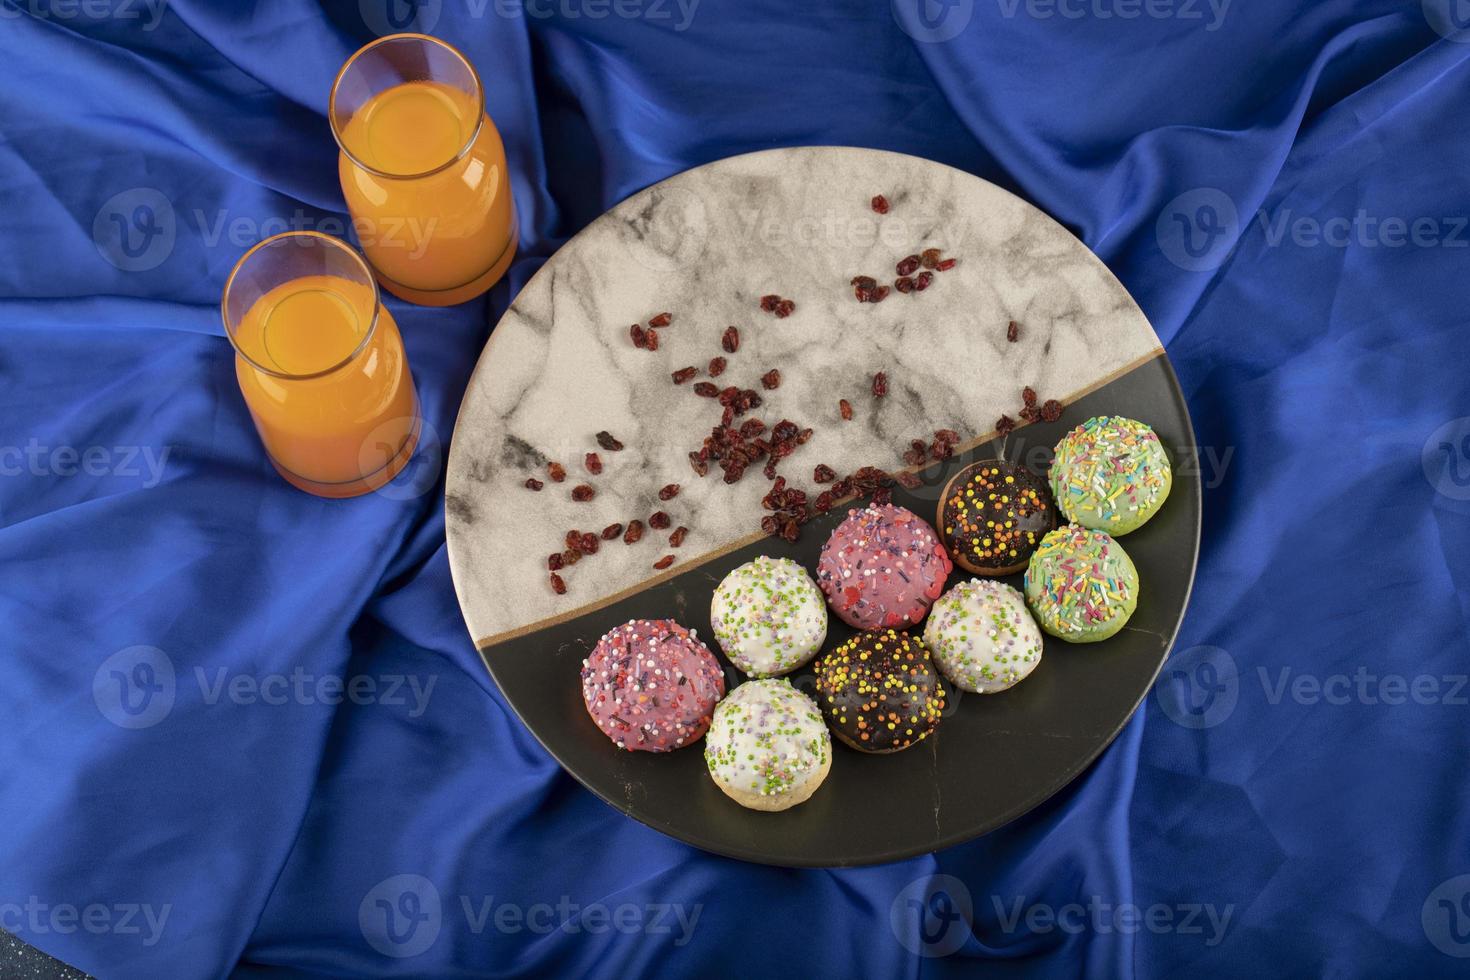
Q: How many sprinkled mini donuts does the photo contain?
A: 9